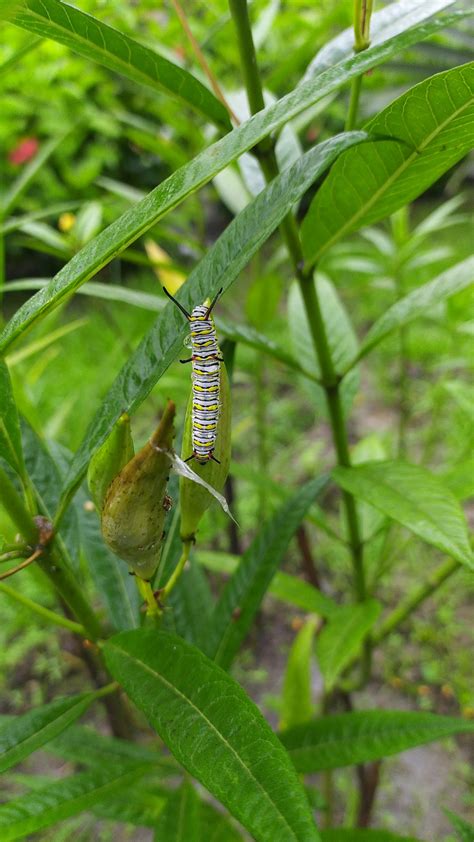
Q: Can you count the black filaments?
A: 6